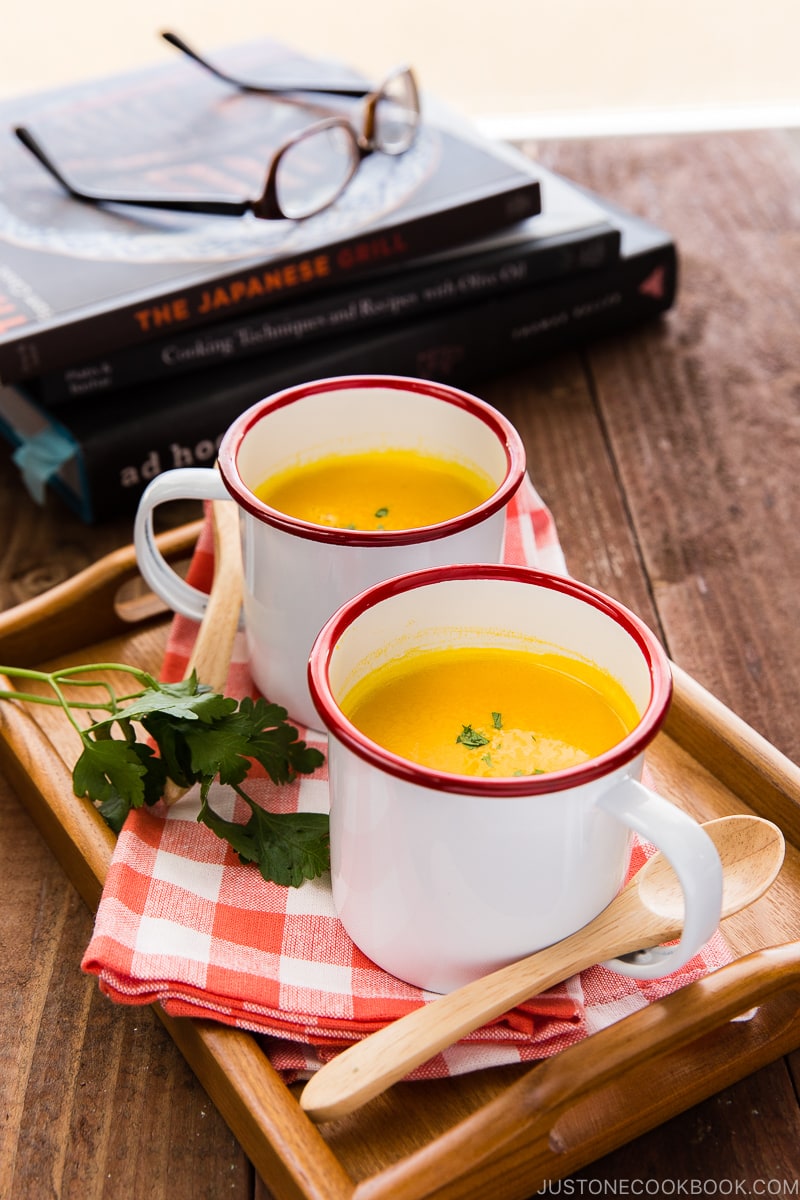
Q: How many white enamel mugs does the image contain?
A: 2